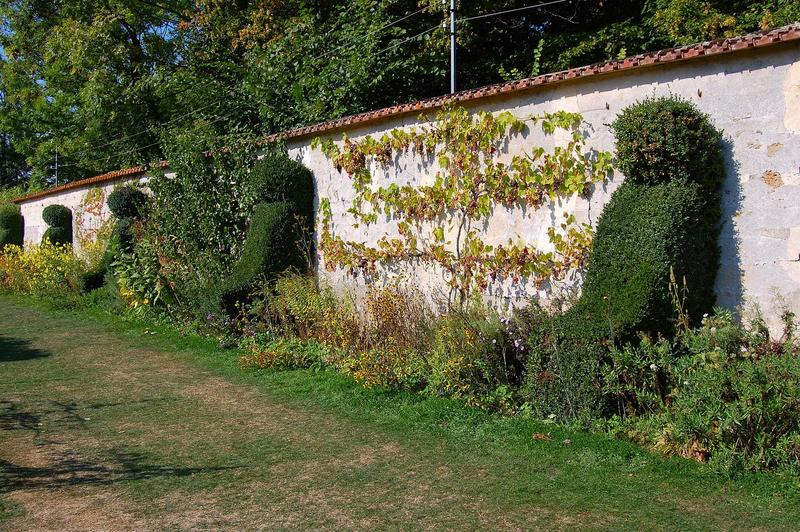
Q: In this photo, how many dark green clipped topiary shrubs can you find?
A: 5